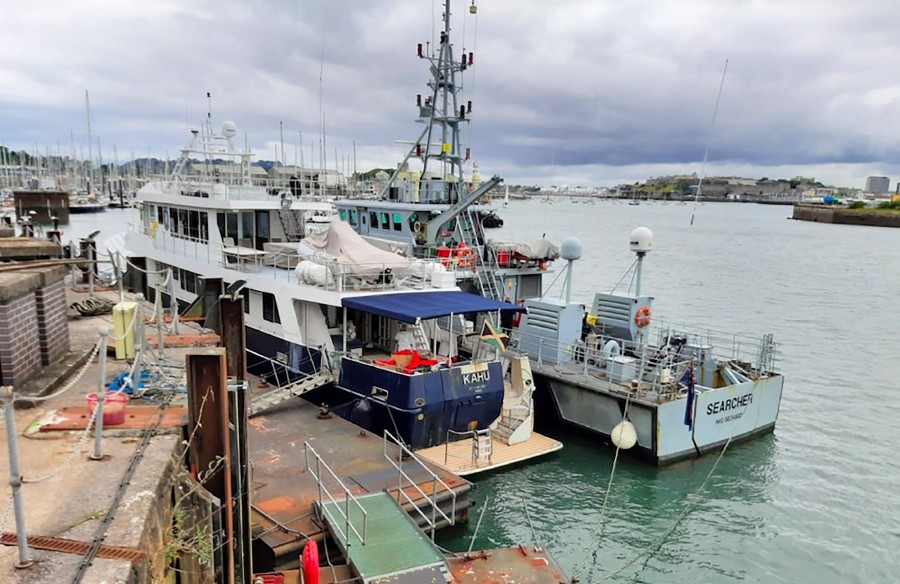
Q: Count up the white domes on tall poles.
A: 2